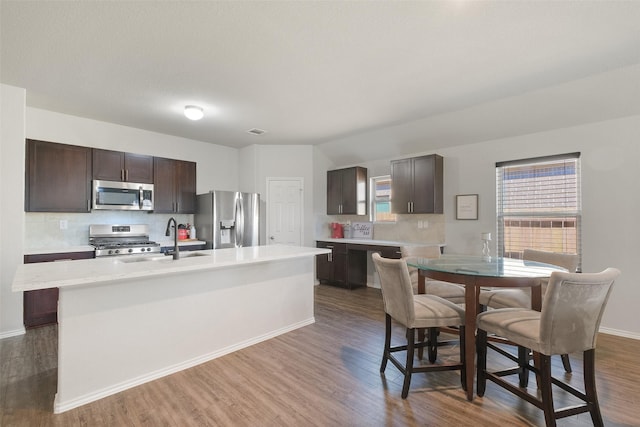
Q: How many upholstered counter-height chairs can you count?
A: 4